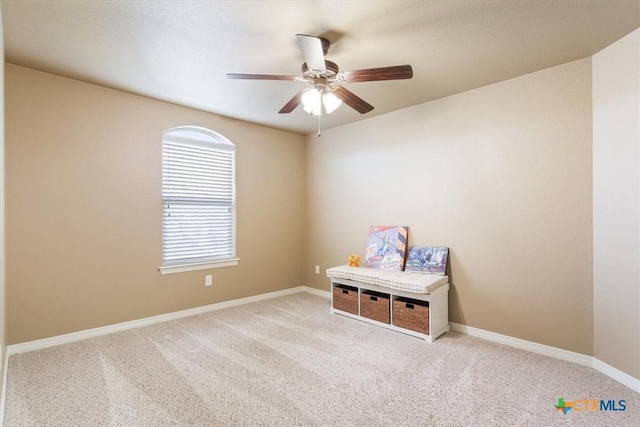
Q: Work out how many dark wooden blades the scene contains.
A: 4